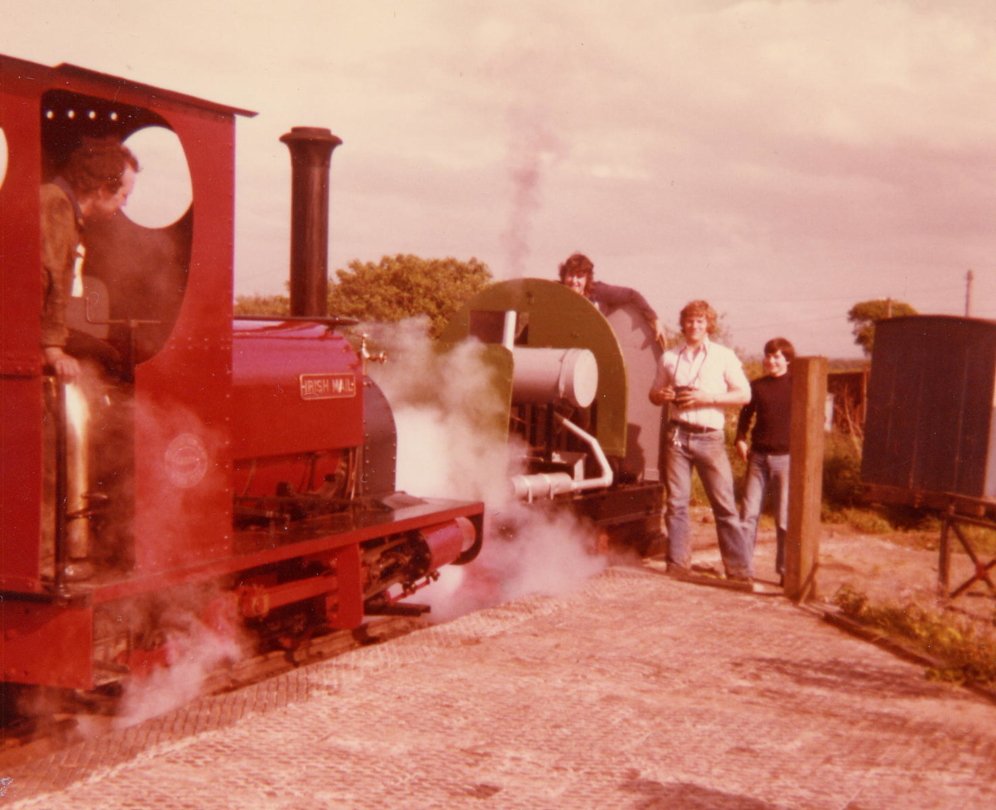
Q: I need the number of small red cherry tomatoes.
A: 0